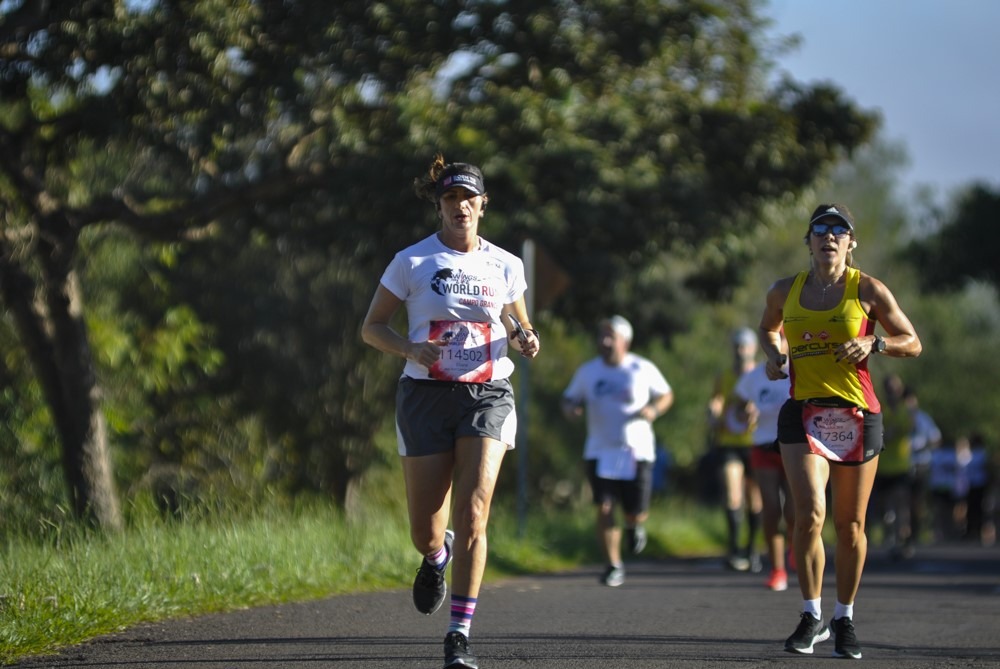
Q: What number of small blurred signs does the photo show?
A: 1